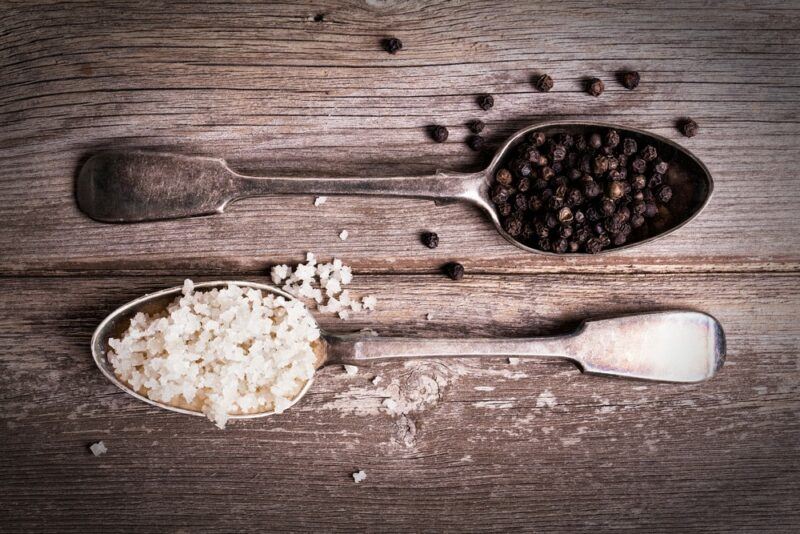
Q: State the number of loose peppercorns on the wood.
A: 11